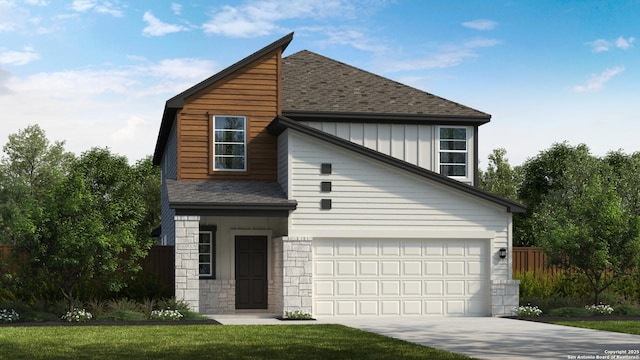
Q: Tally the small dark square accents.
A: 3